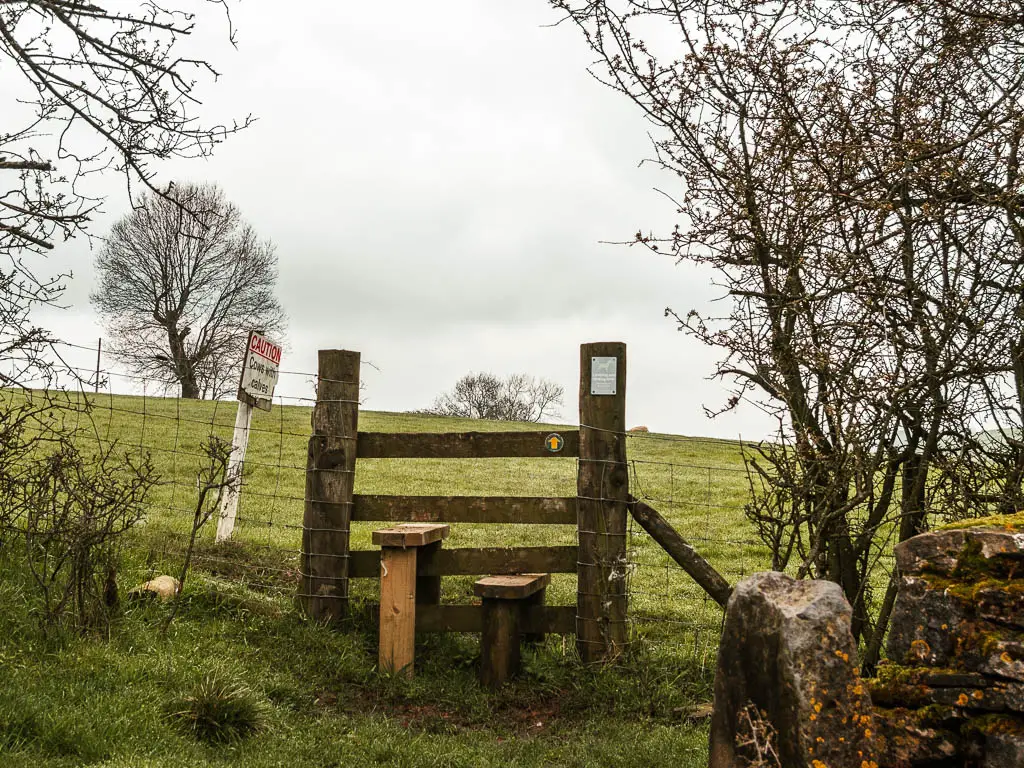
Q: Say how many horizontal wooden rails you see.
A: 4